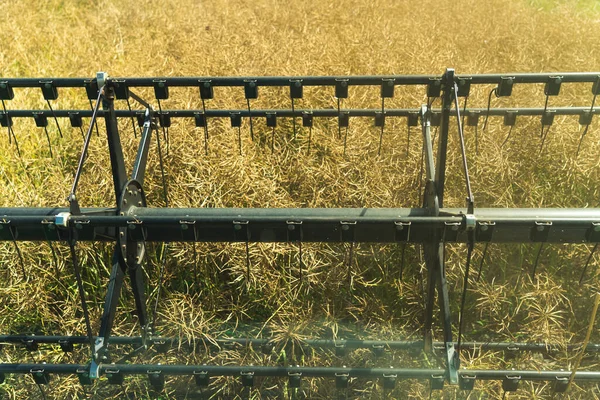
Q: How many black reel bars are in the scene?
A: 5